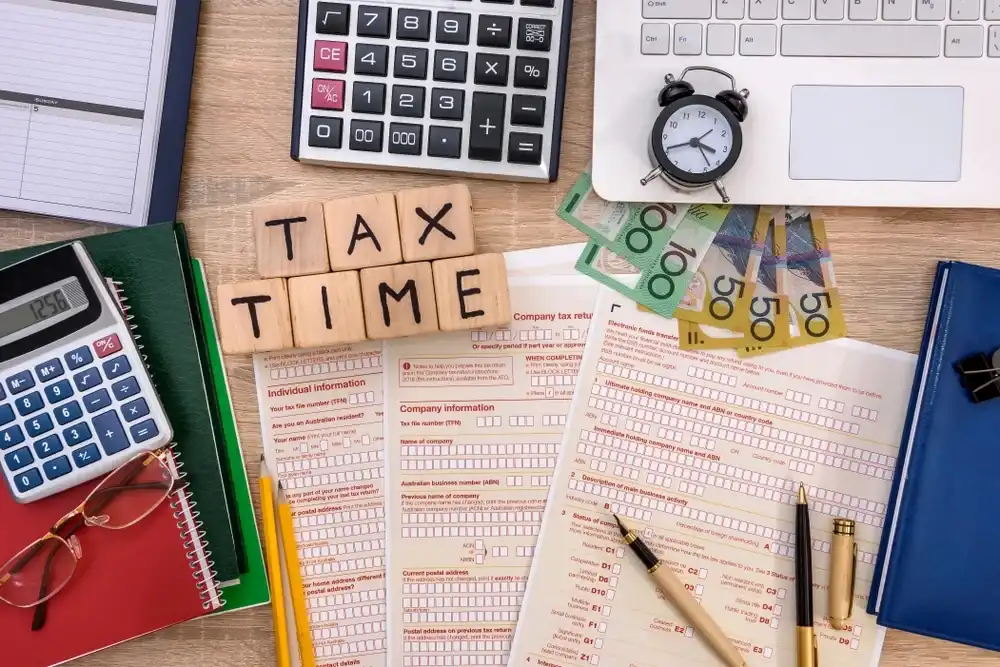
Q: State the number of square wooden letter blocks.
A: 7